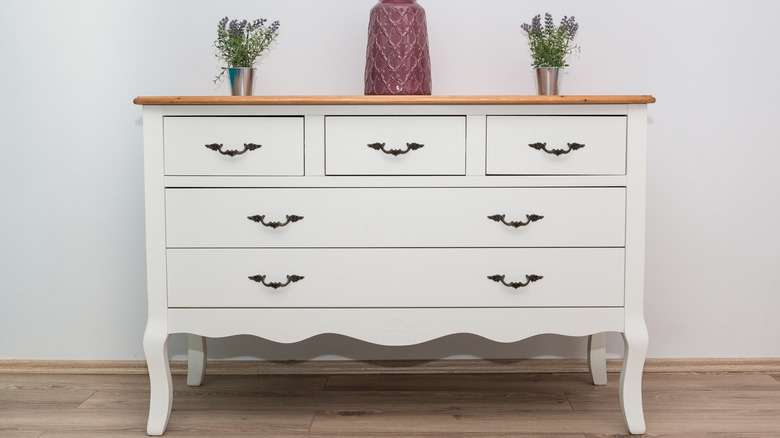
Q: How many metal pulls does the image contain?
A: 7